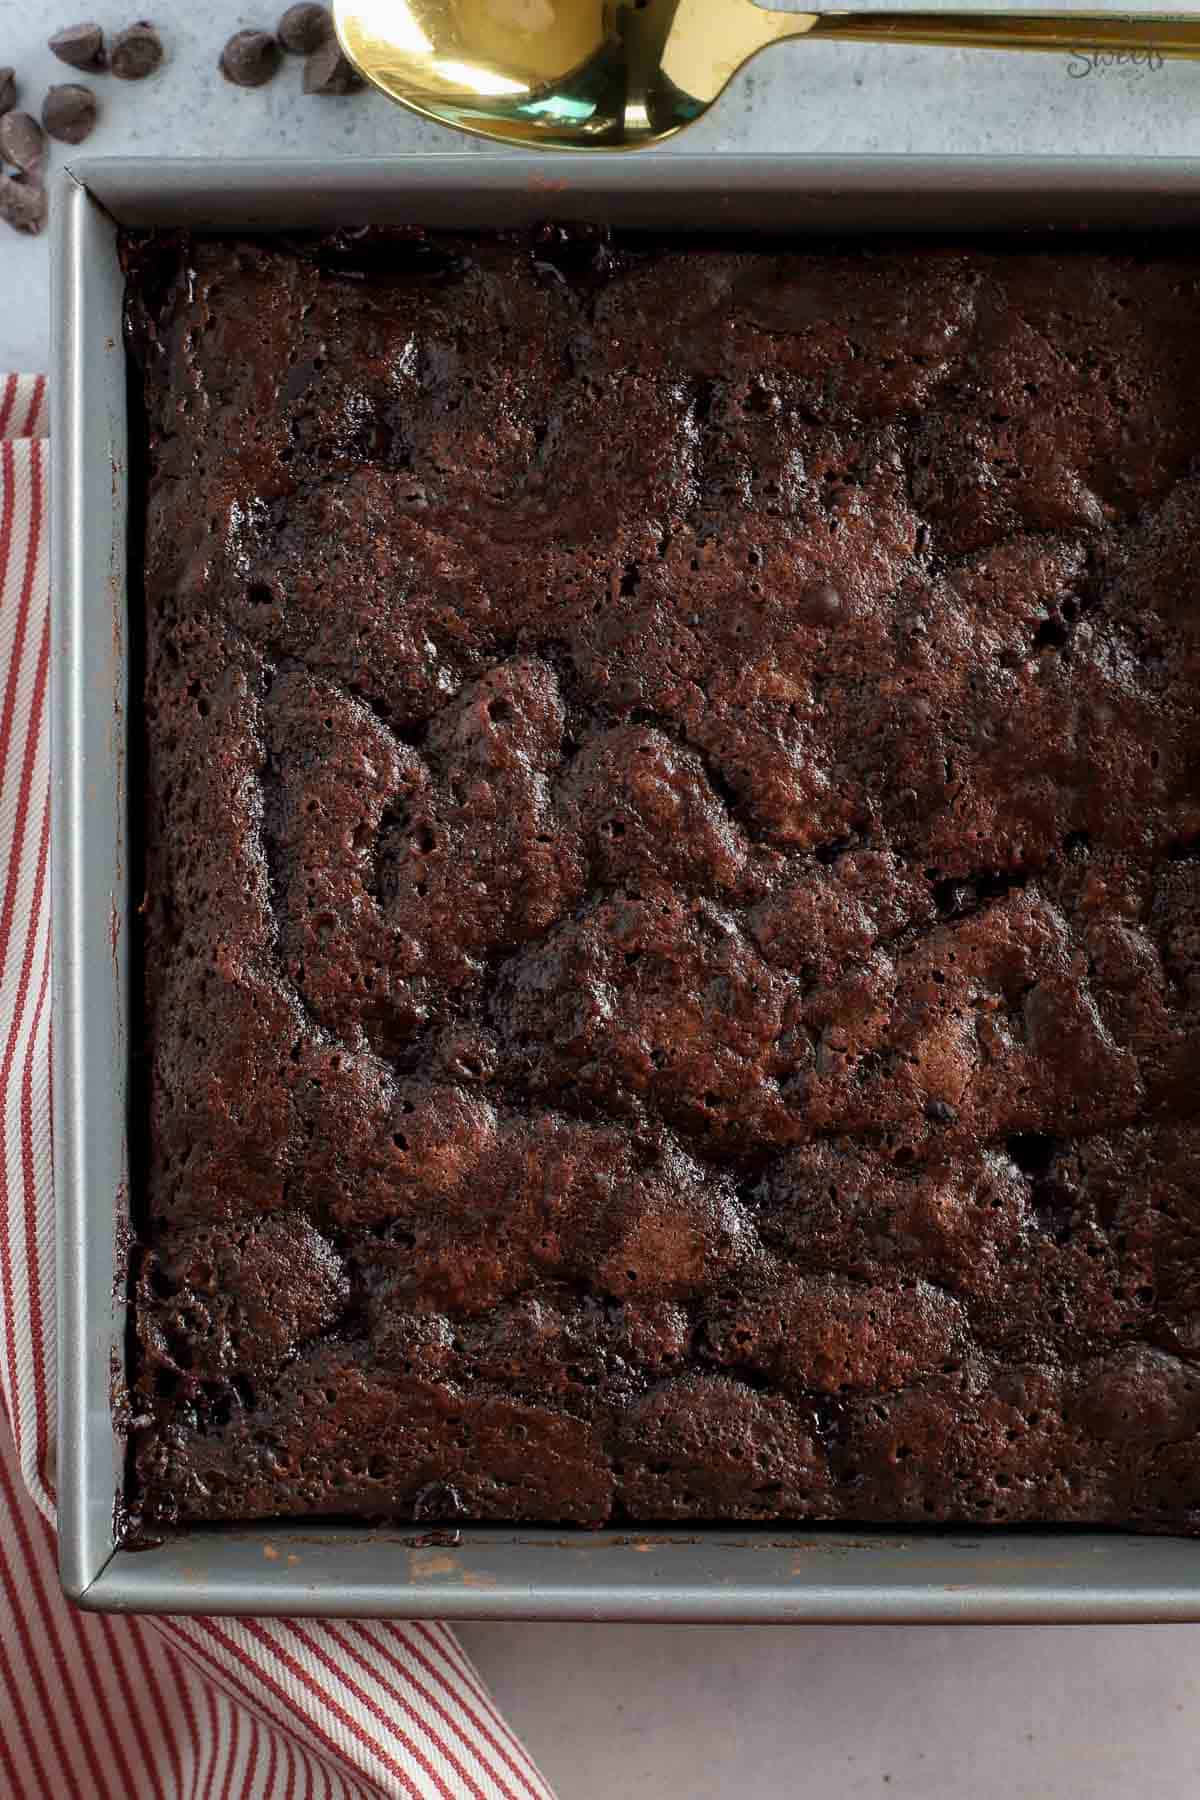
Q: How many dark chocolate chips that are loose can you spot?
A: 9